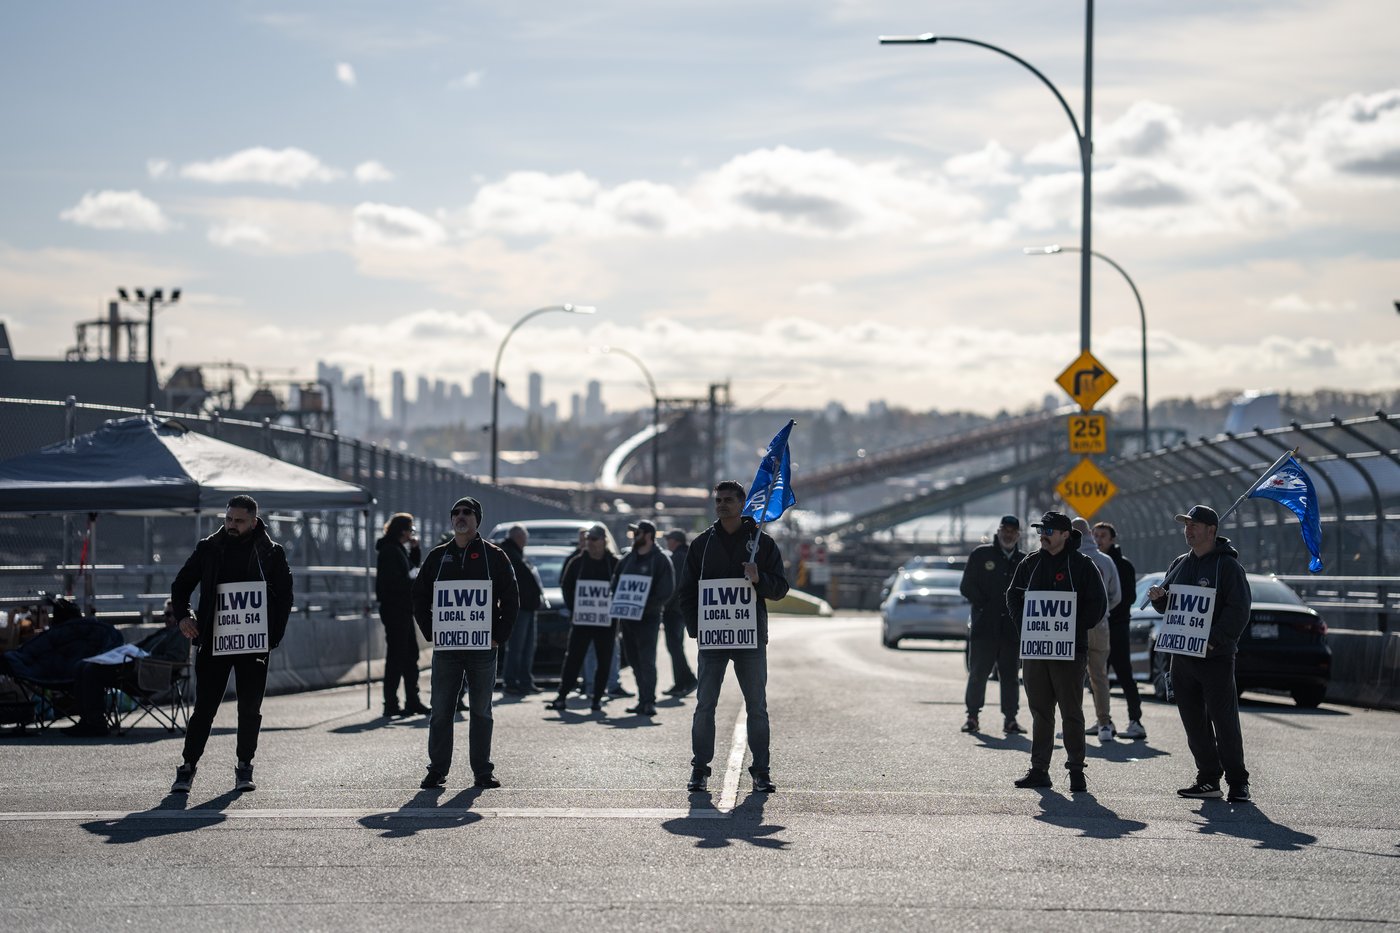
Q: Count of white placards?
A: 7